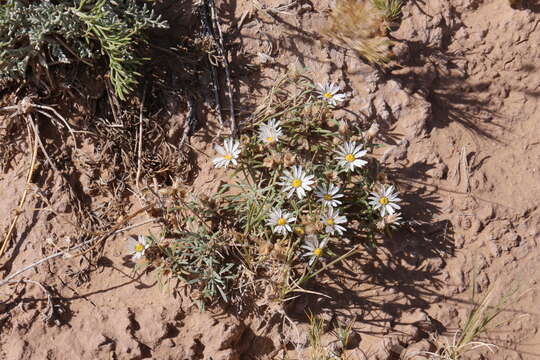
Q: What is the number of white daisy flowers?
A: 11